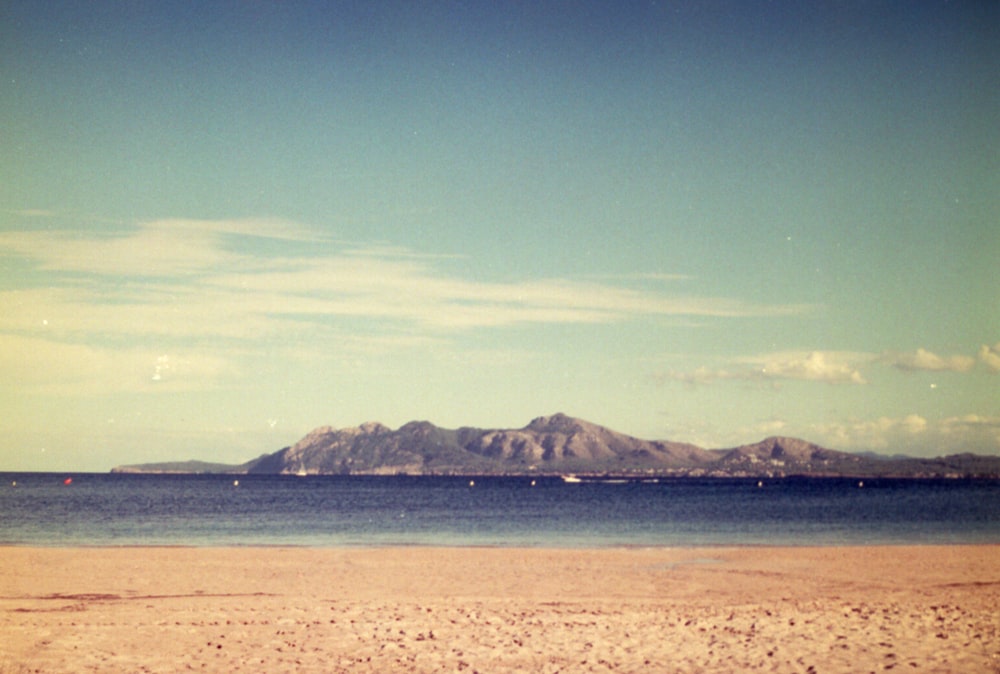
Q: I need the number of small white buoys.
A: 6